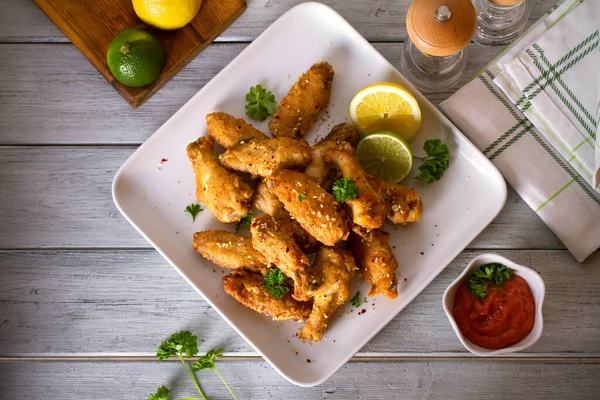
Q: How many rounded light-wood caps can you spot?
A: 2